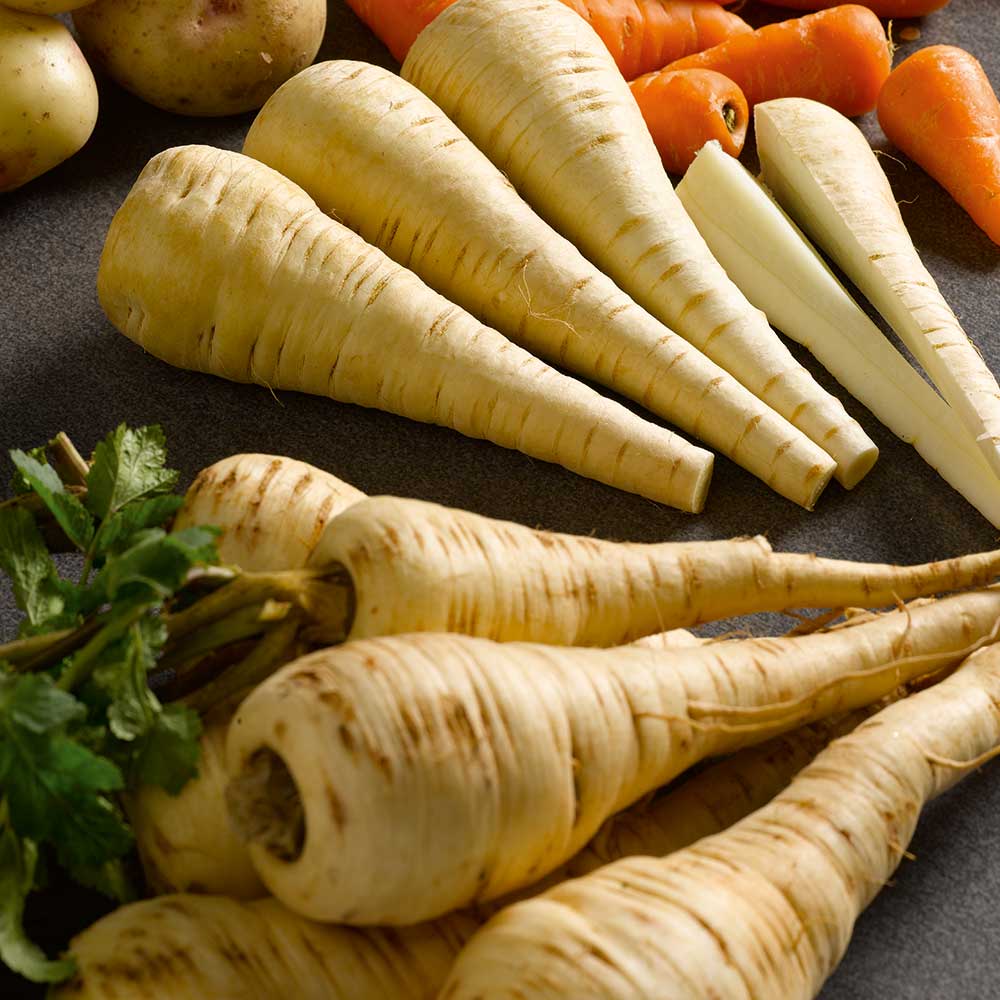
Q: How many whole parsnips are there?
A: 9